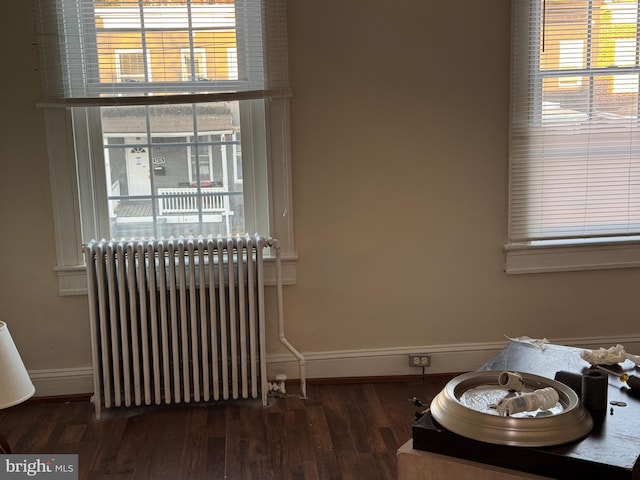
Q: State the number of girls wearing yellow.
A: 0